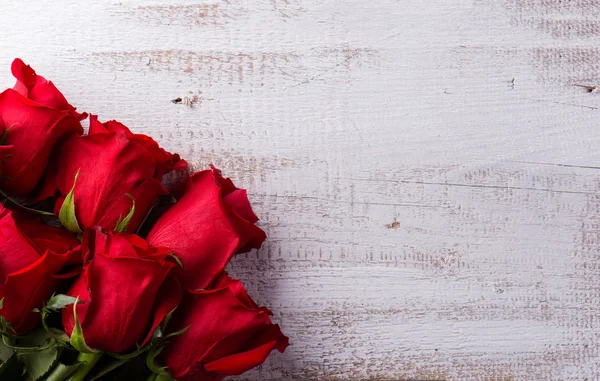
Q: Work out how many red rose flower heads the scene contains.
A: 6